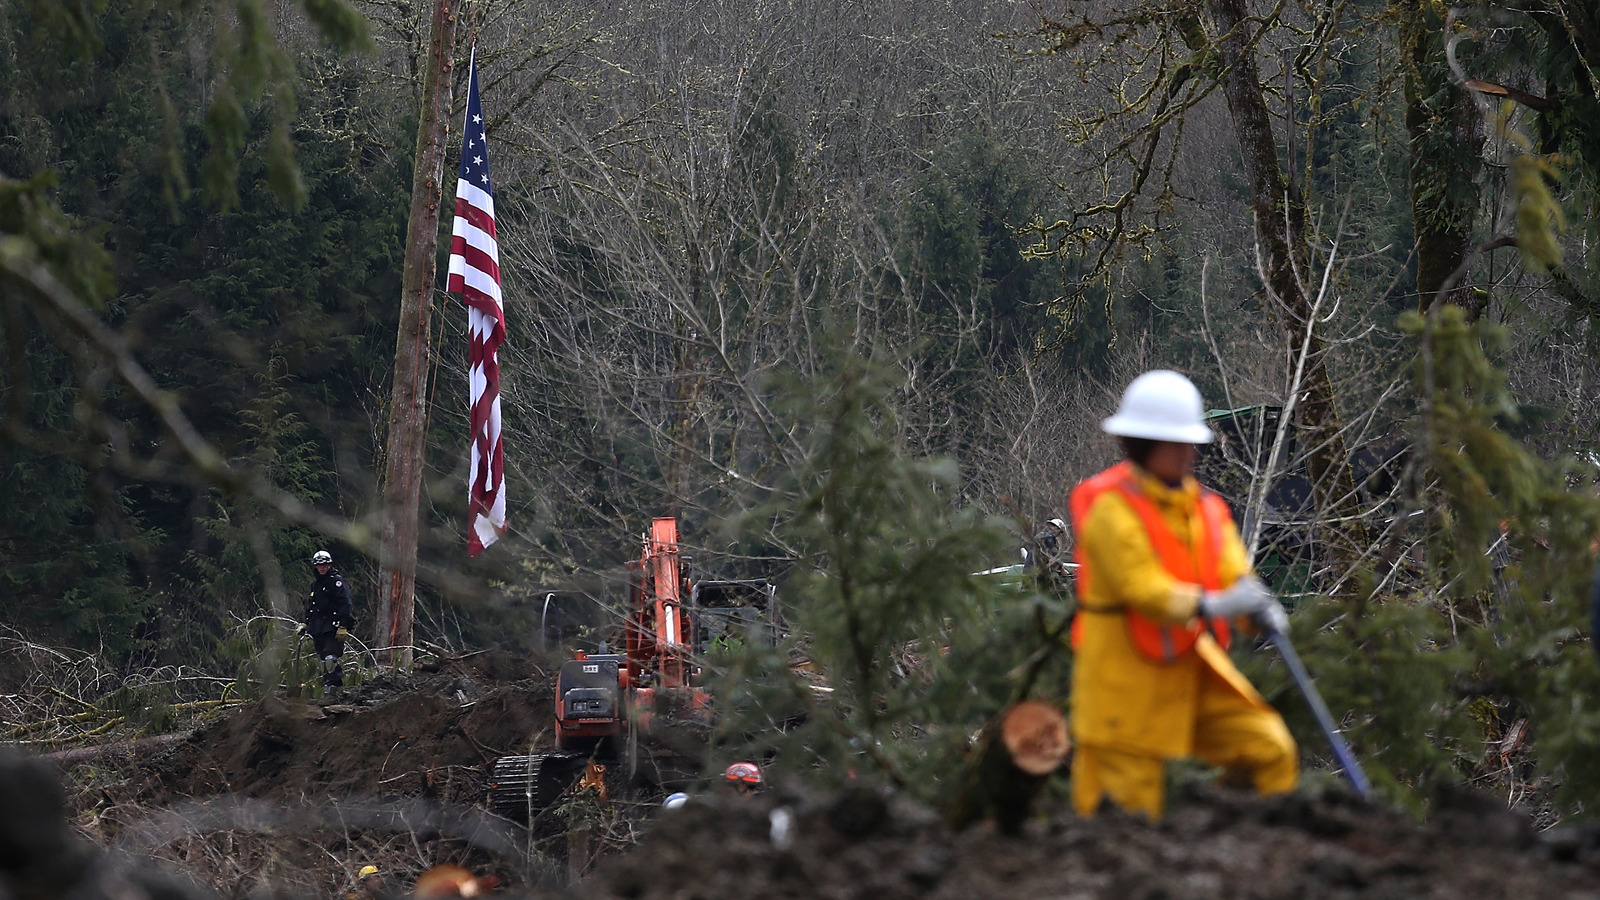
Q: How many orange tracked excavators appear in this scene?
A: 1